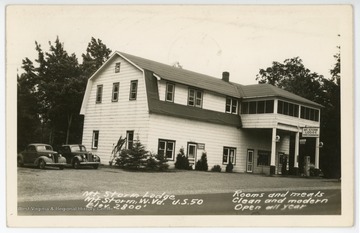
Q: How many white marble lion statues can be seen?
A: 0